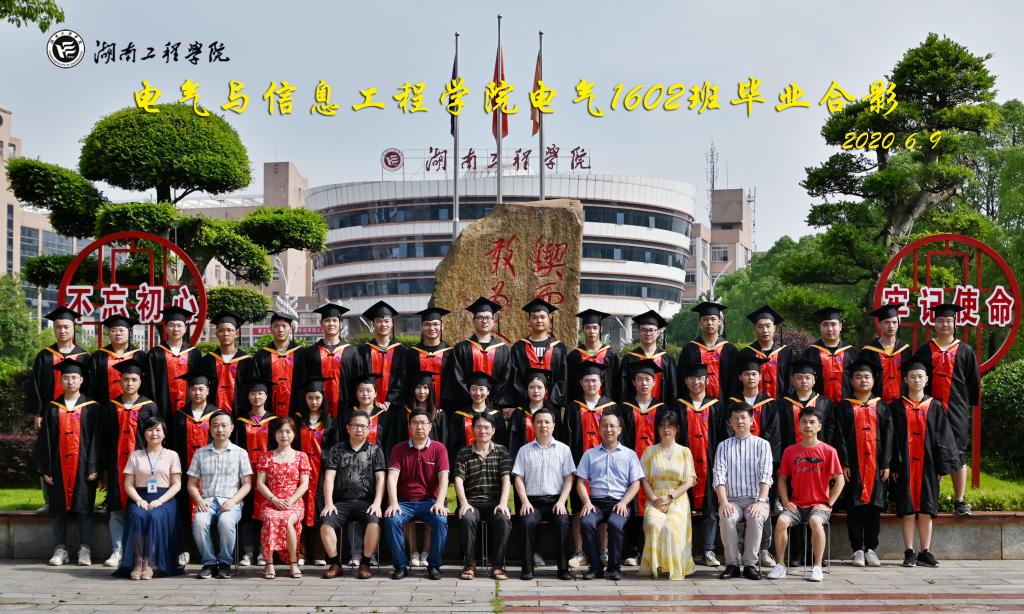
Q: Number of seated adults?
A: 11